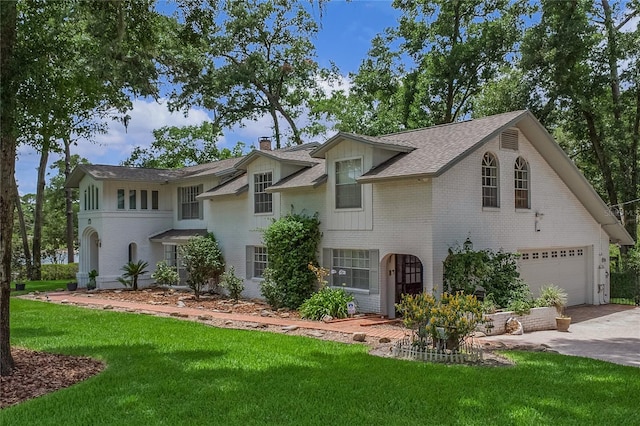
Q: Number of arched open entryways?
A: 2